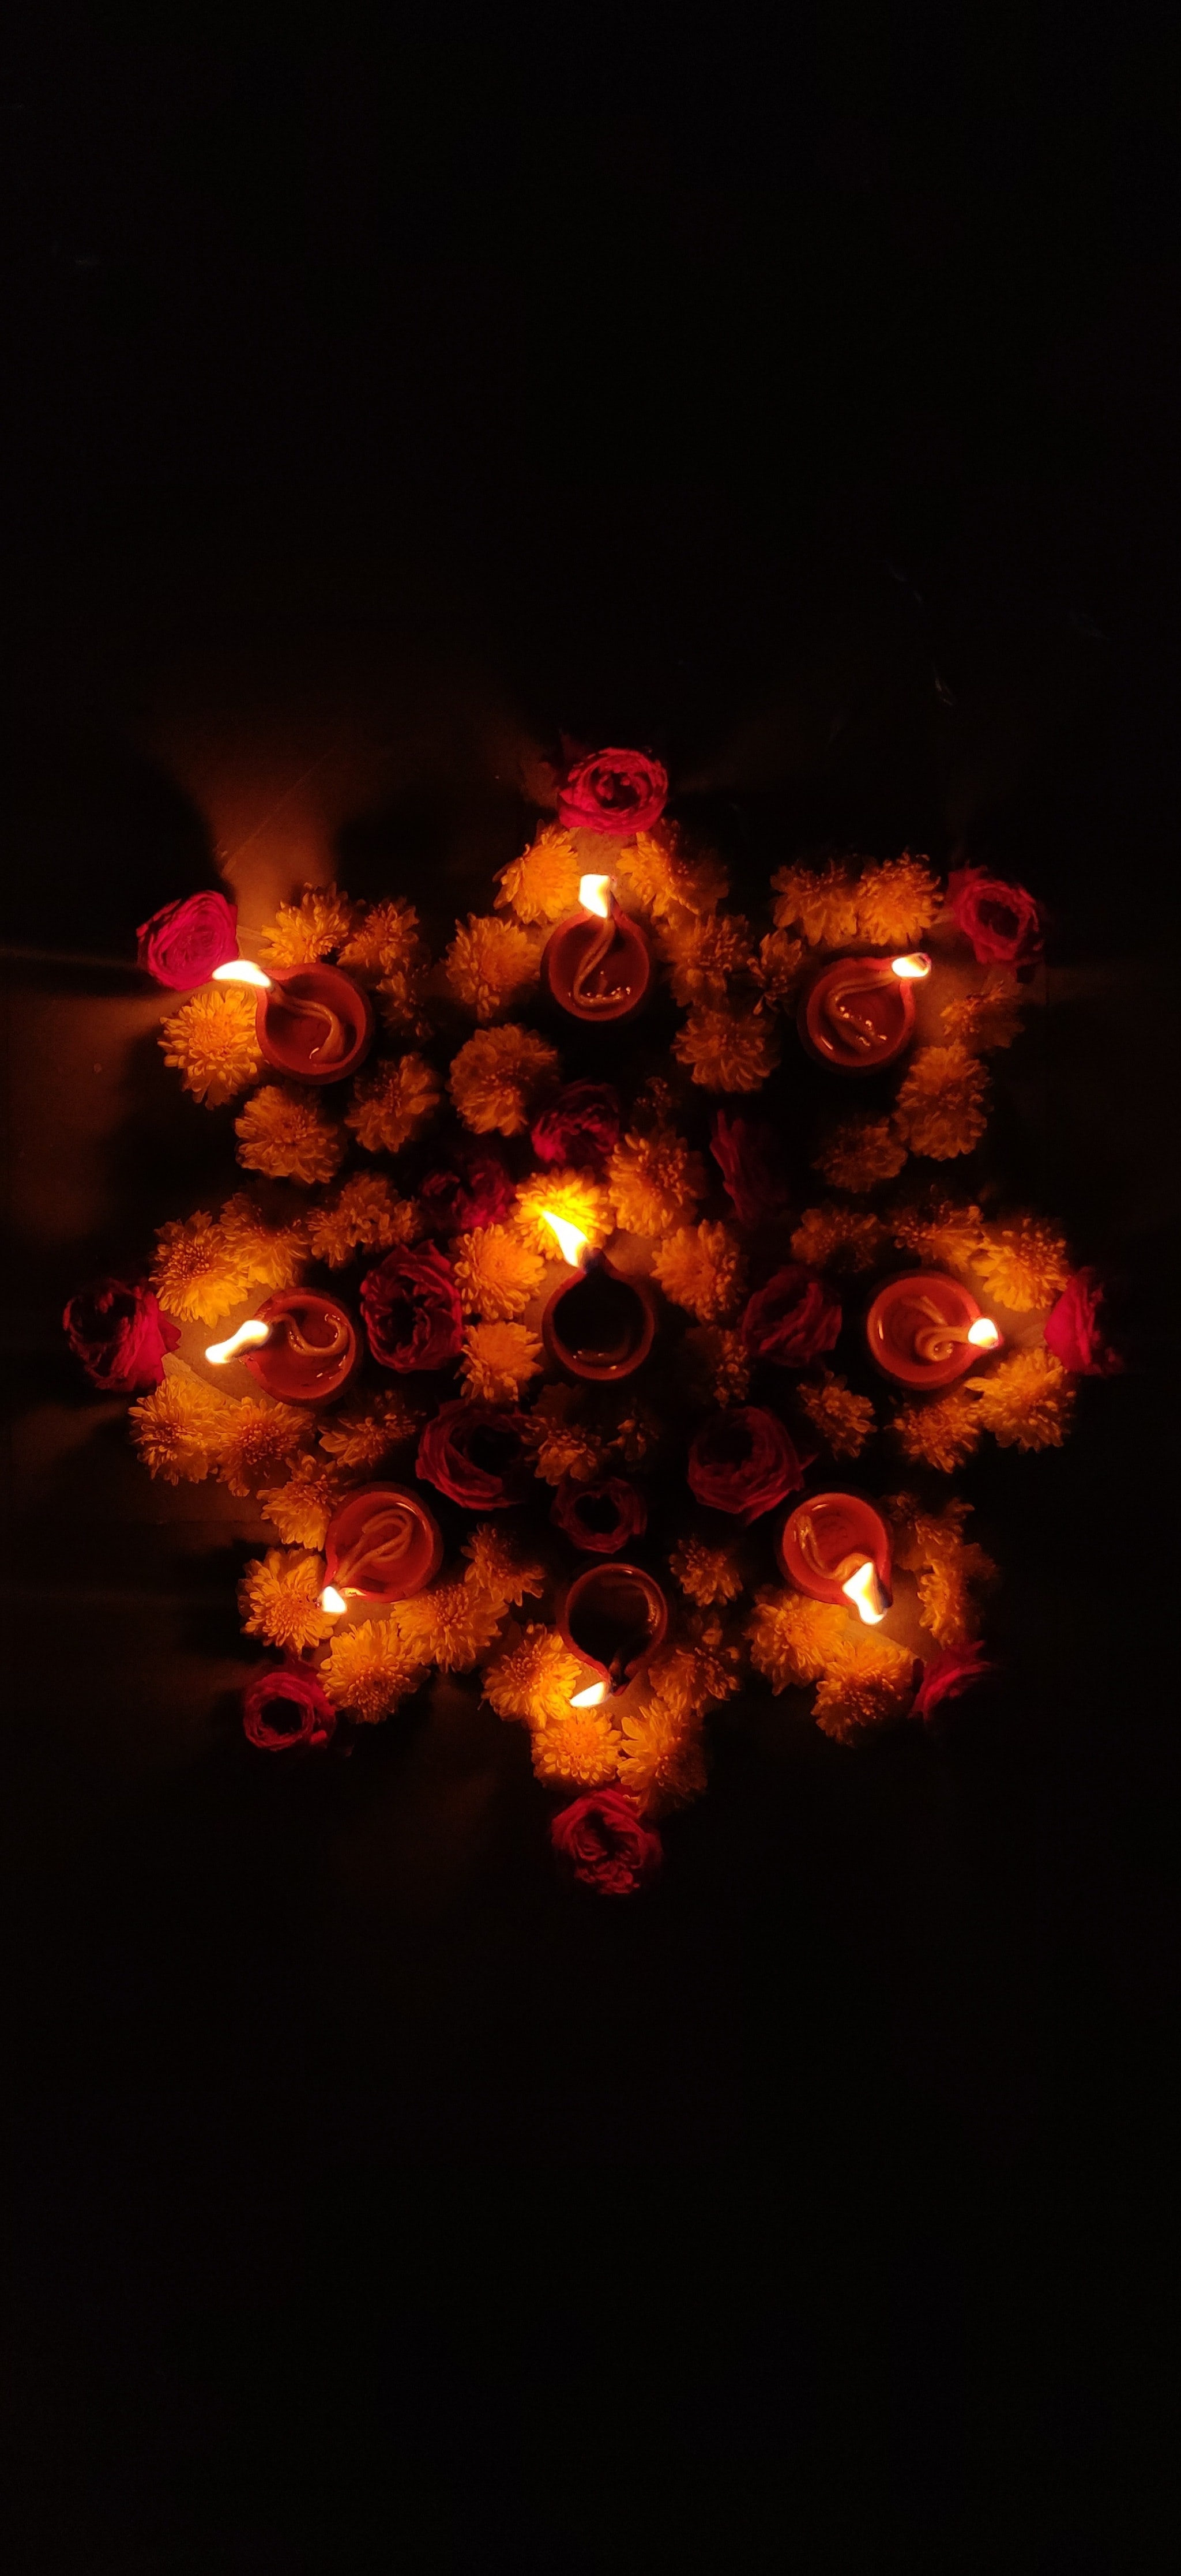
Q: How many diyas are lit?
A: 9